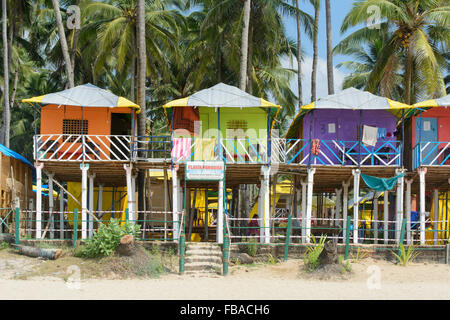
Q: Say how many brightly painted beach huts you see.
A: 4